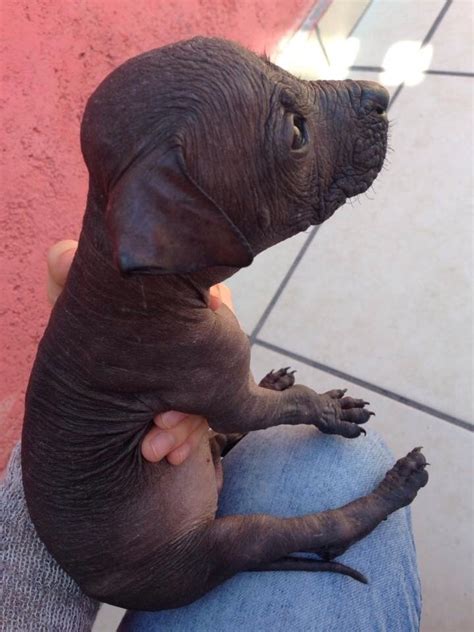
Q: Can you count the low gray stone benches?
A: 0